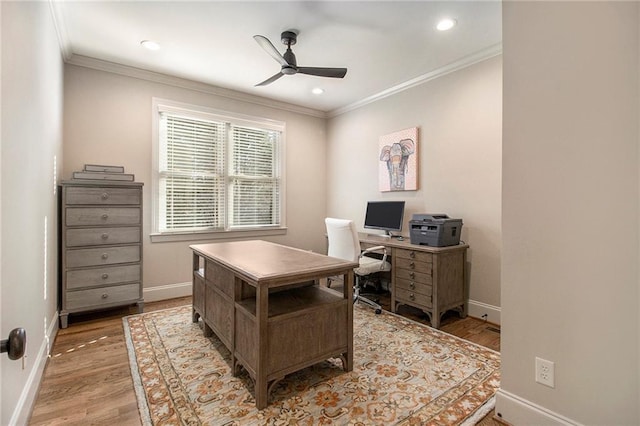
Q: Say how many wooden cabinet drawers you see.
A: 11